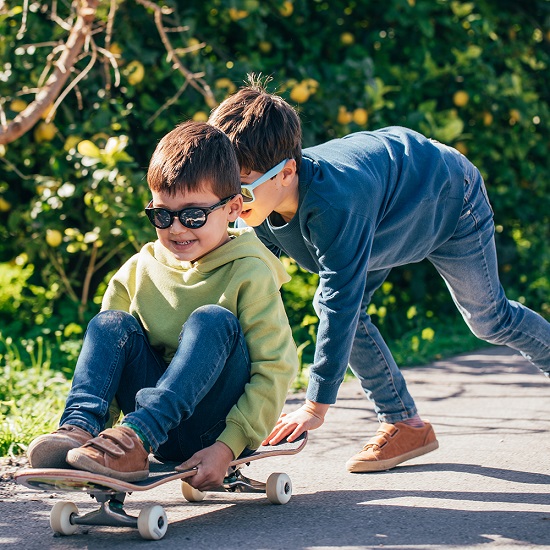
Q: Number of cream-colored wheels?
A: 4